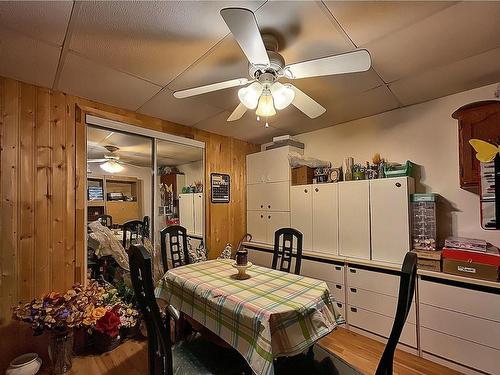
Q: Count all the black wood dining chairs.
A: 4